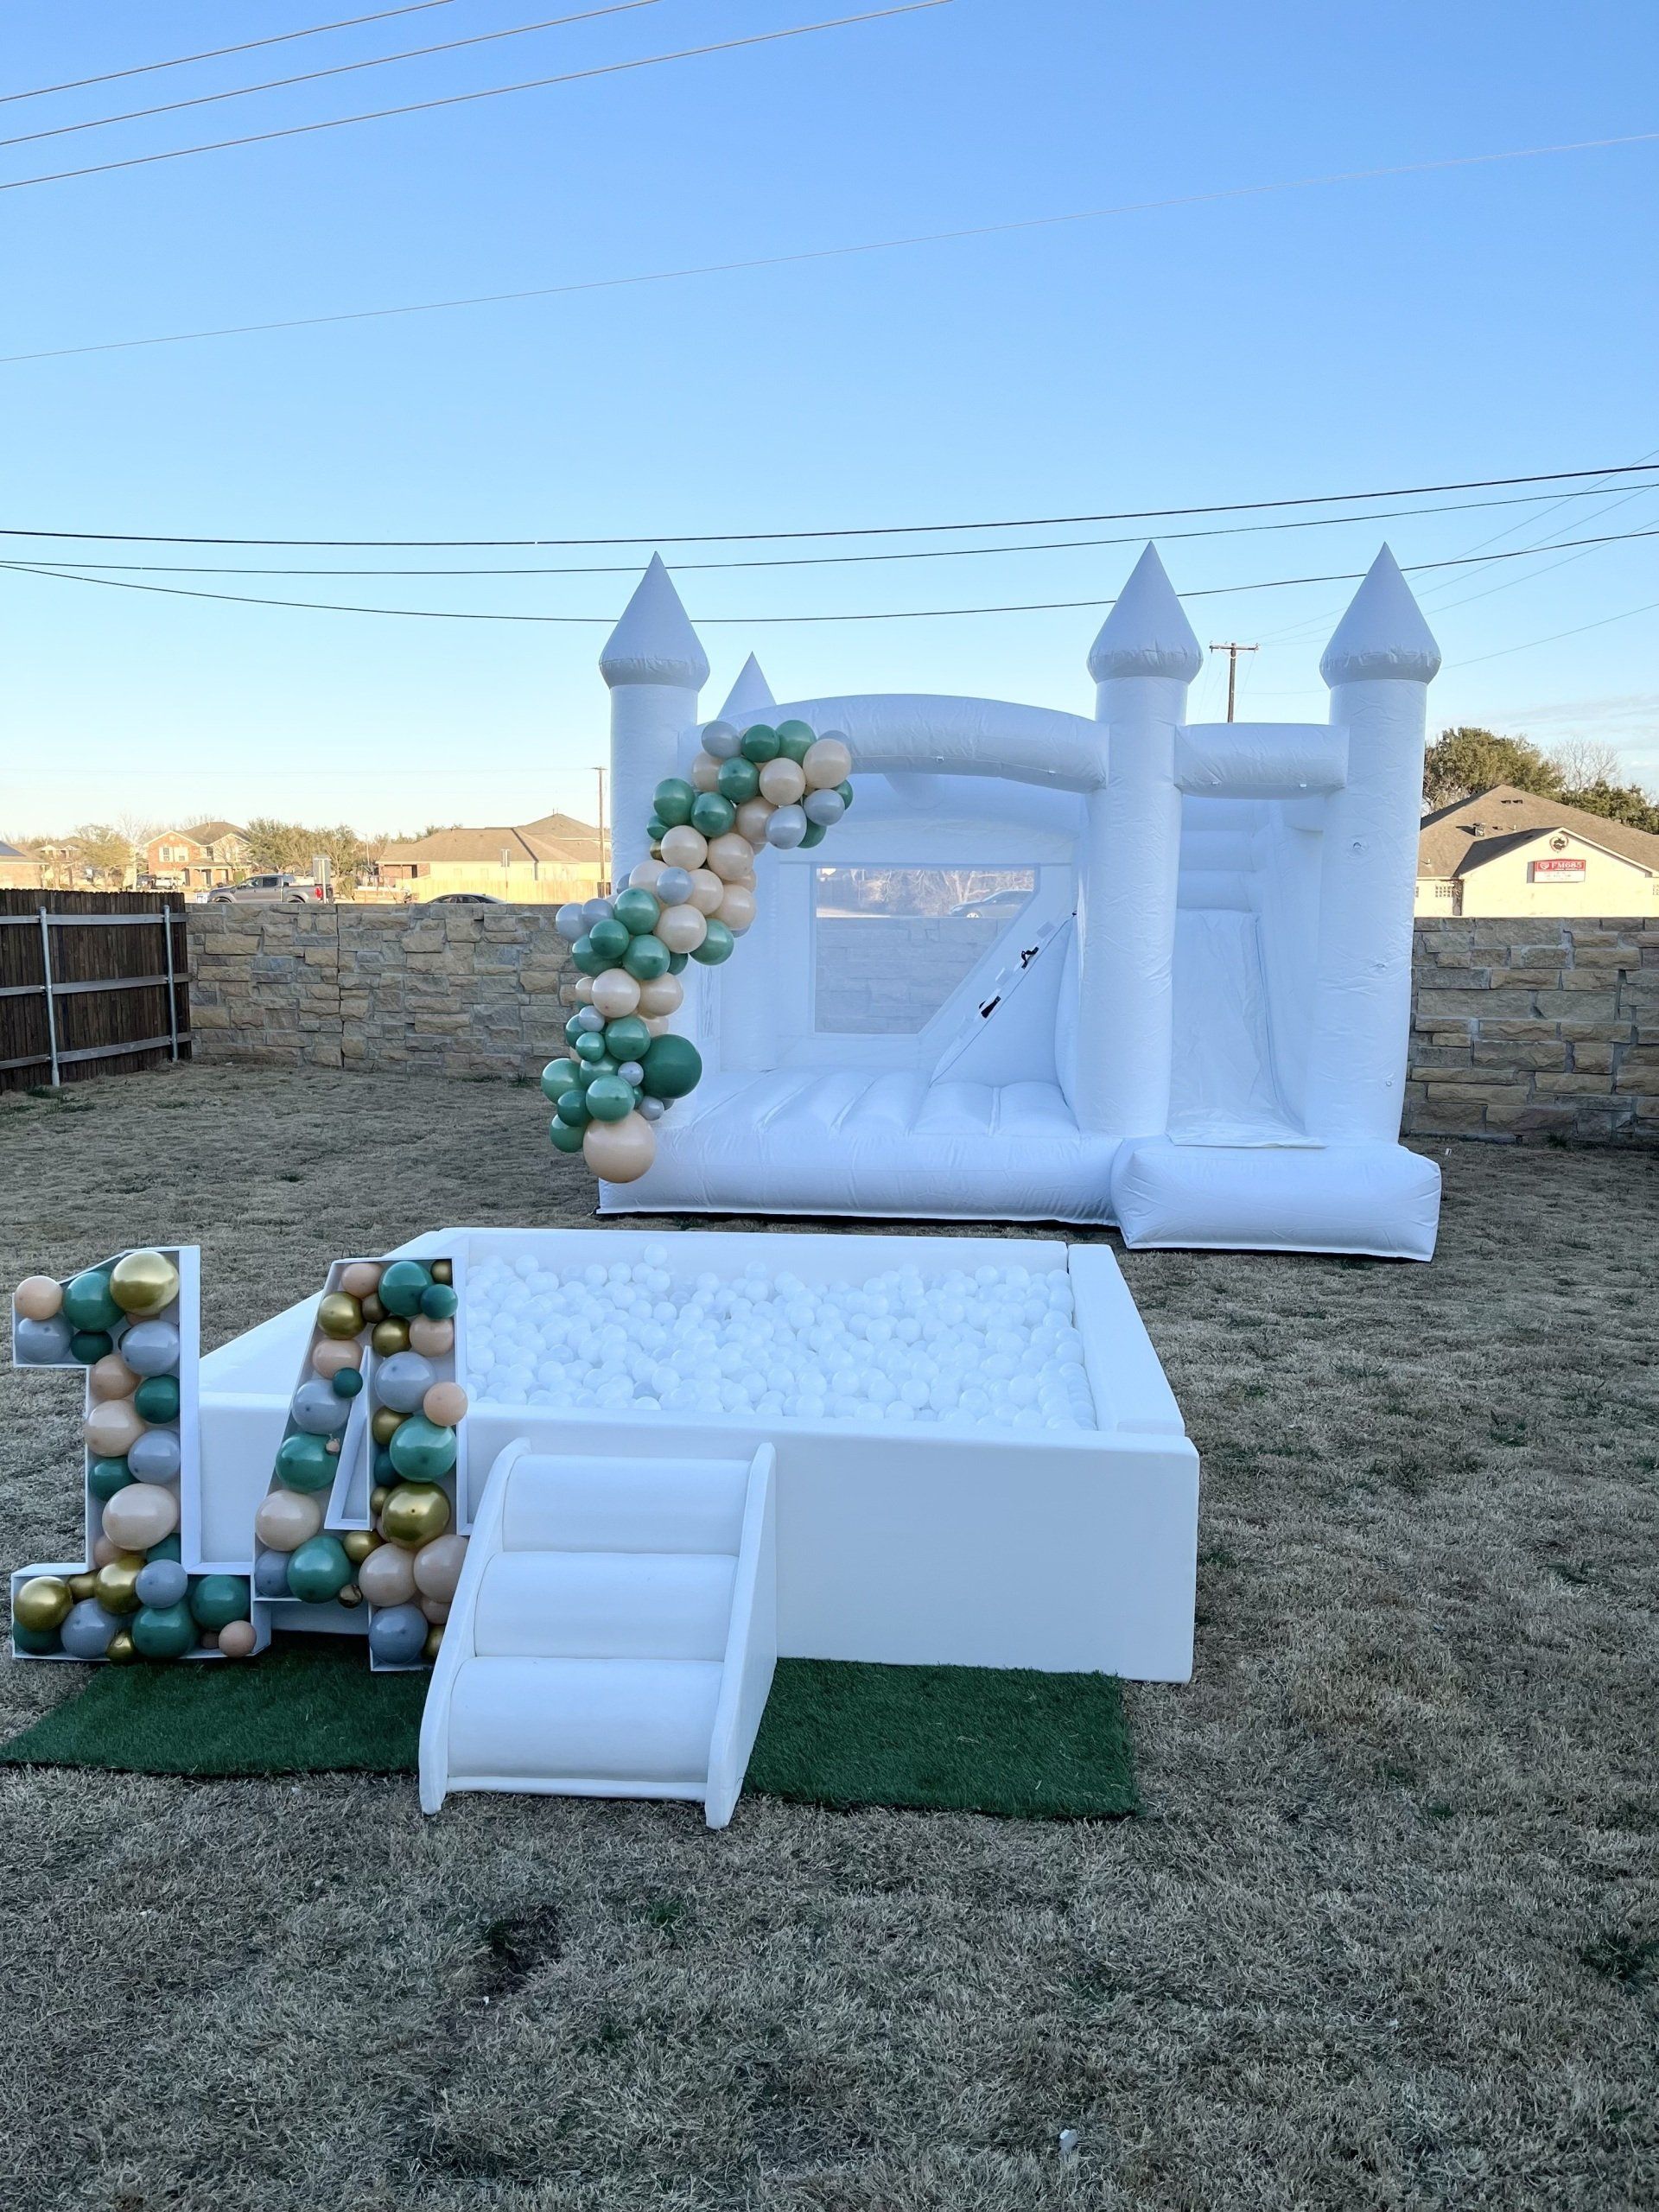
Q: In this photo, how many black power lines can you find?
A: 3